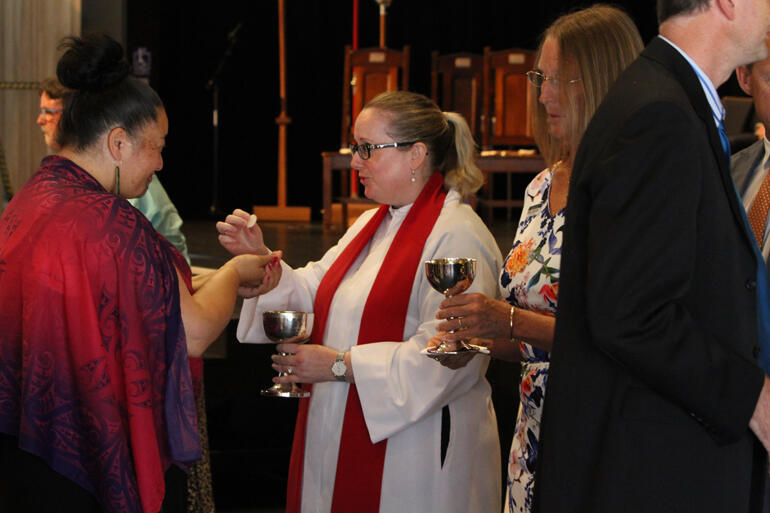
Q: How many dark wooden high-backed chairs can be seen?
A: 3